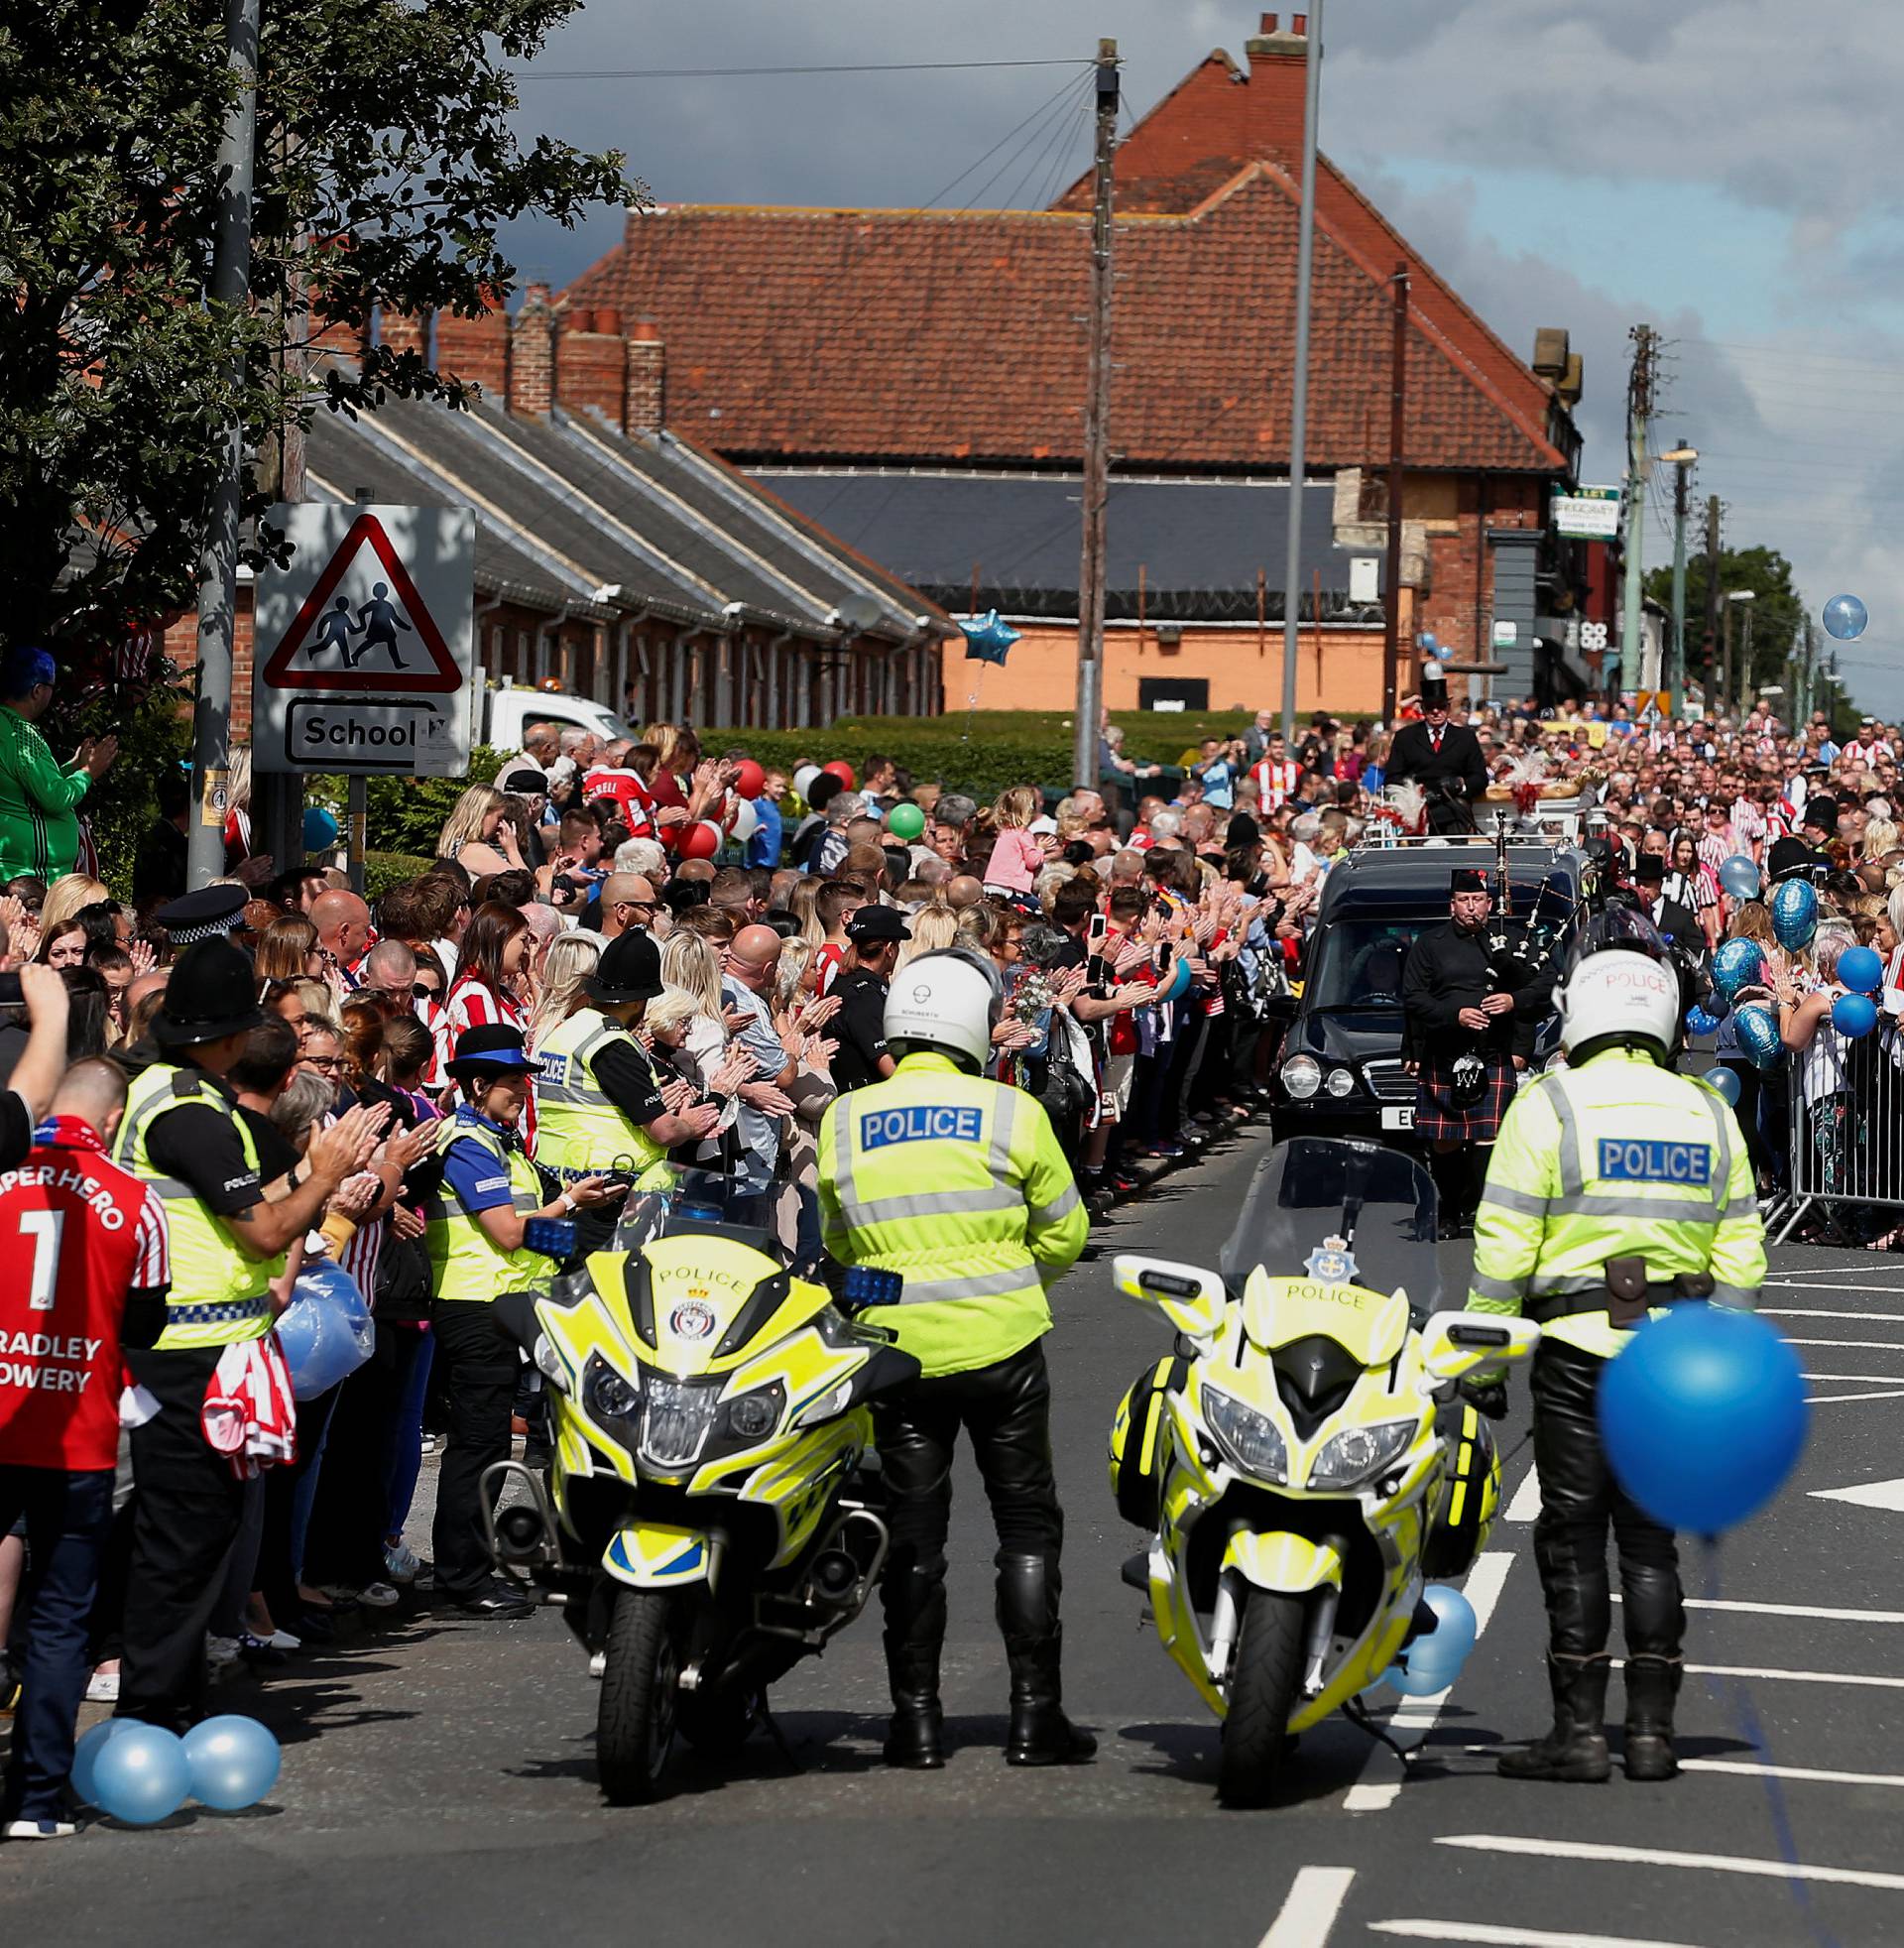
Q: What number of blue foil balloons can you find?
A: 4